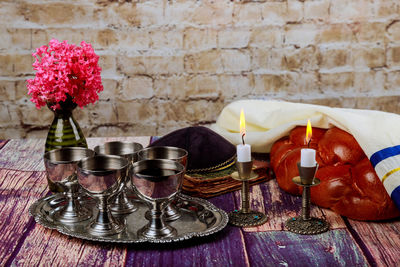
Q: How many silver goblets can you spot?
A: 5